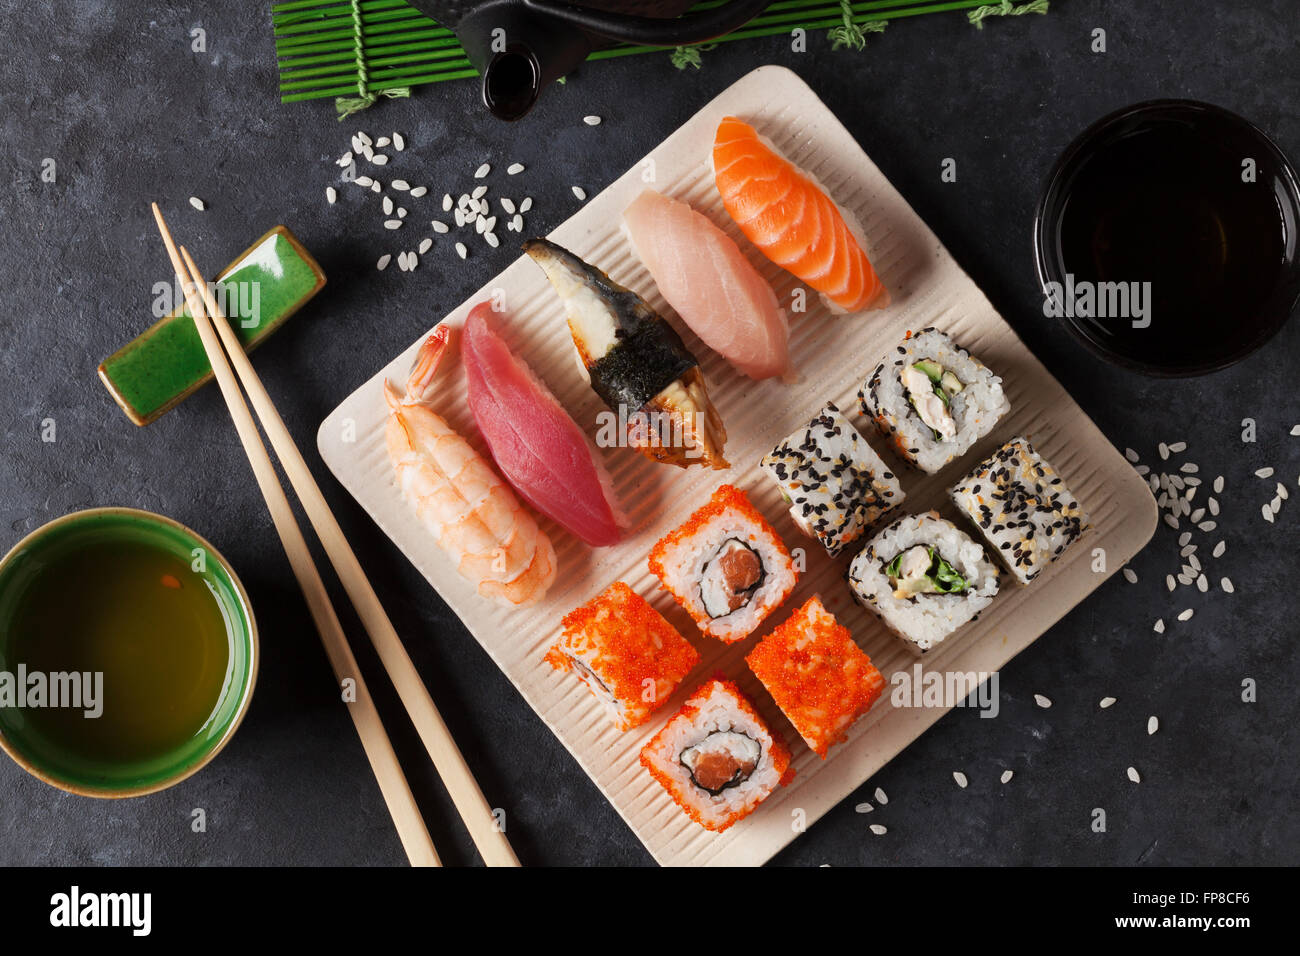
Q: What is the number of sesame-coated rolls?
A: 4